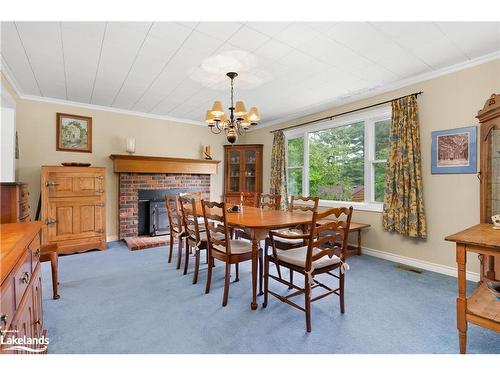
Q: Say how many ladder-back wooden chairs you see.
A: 8